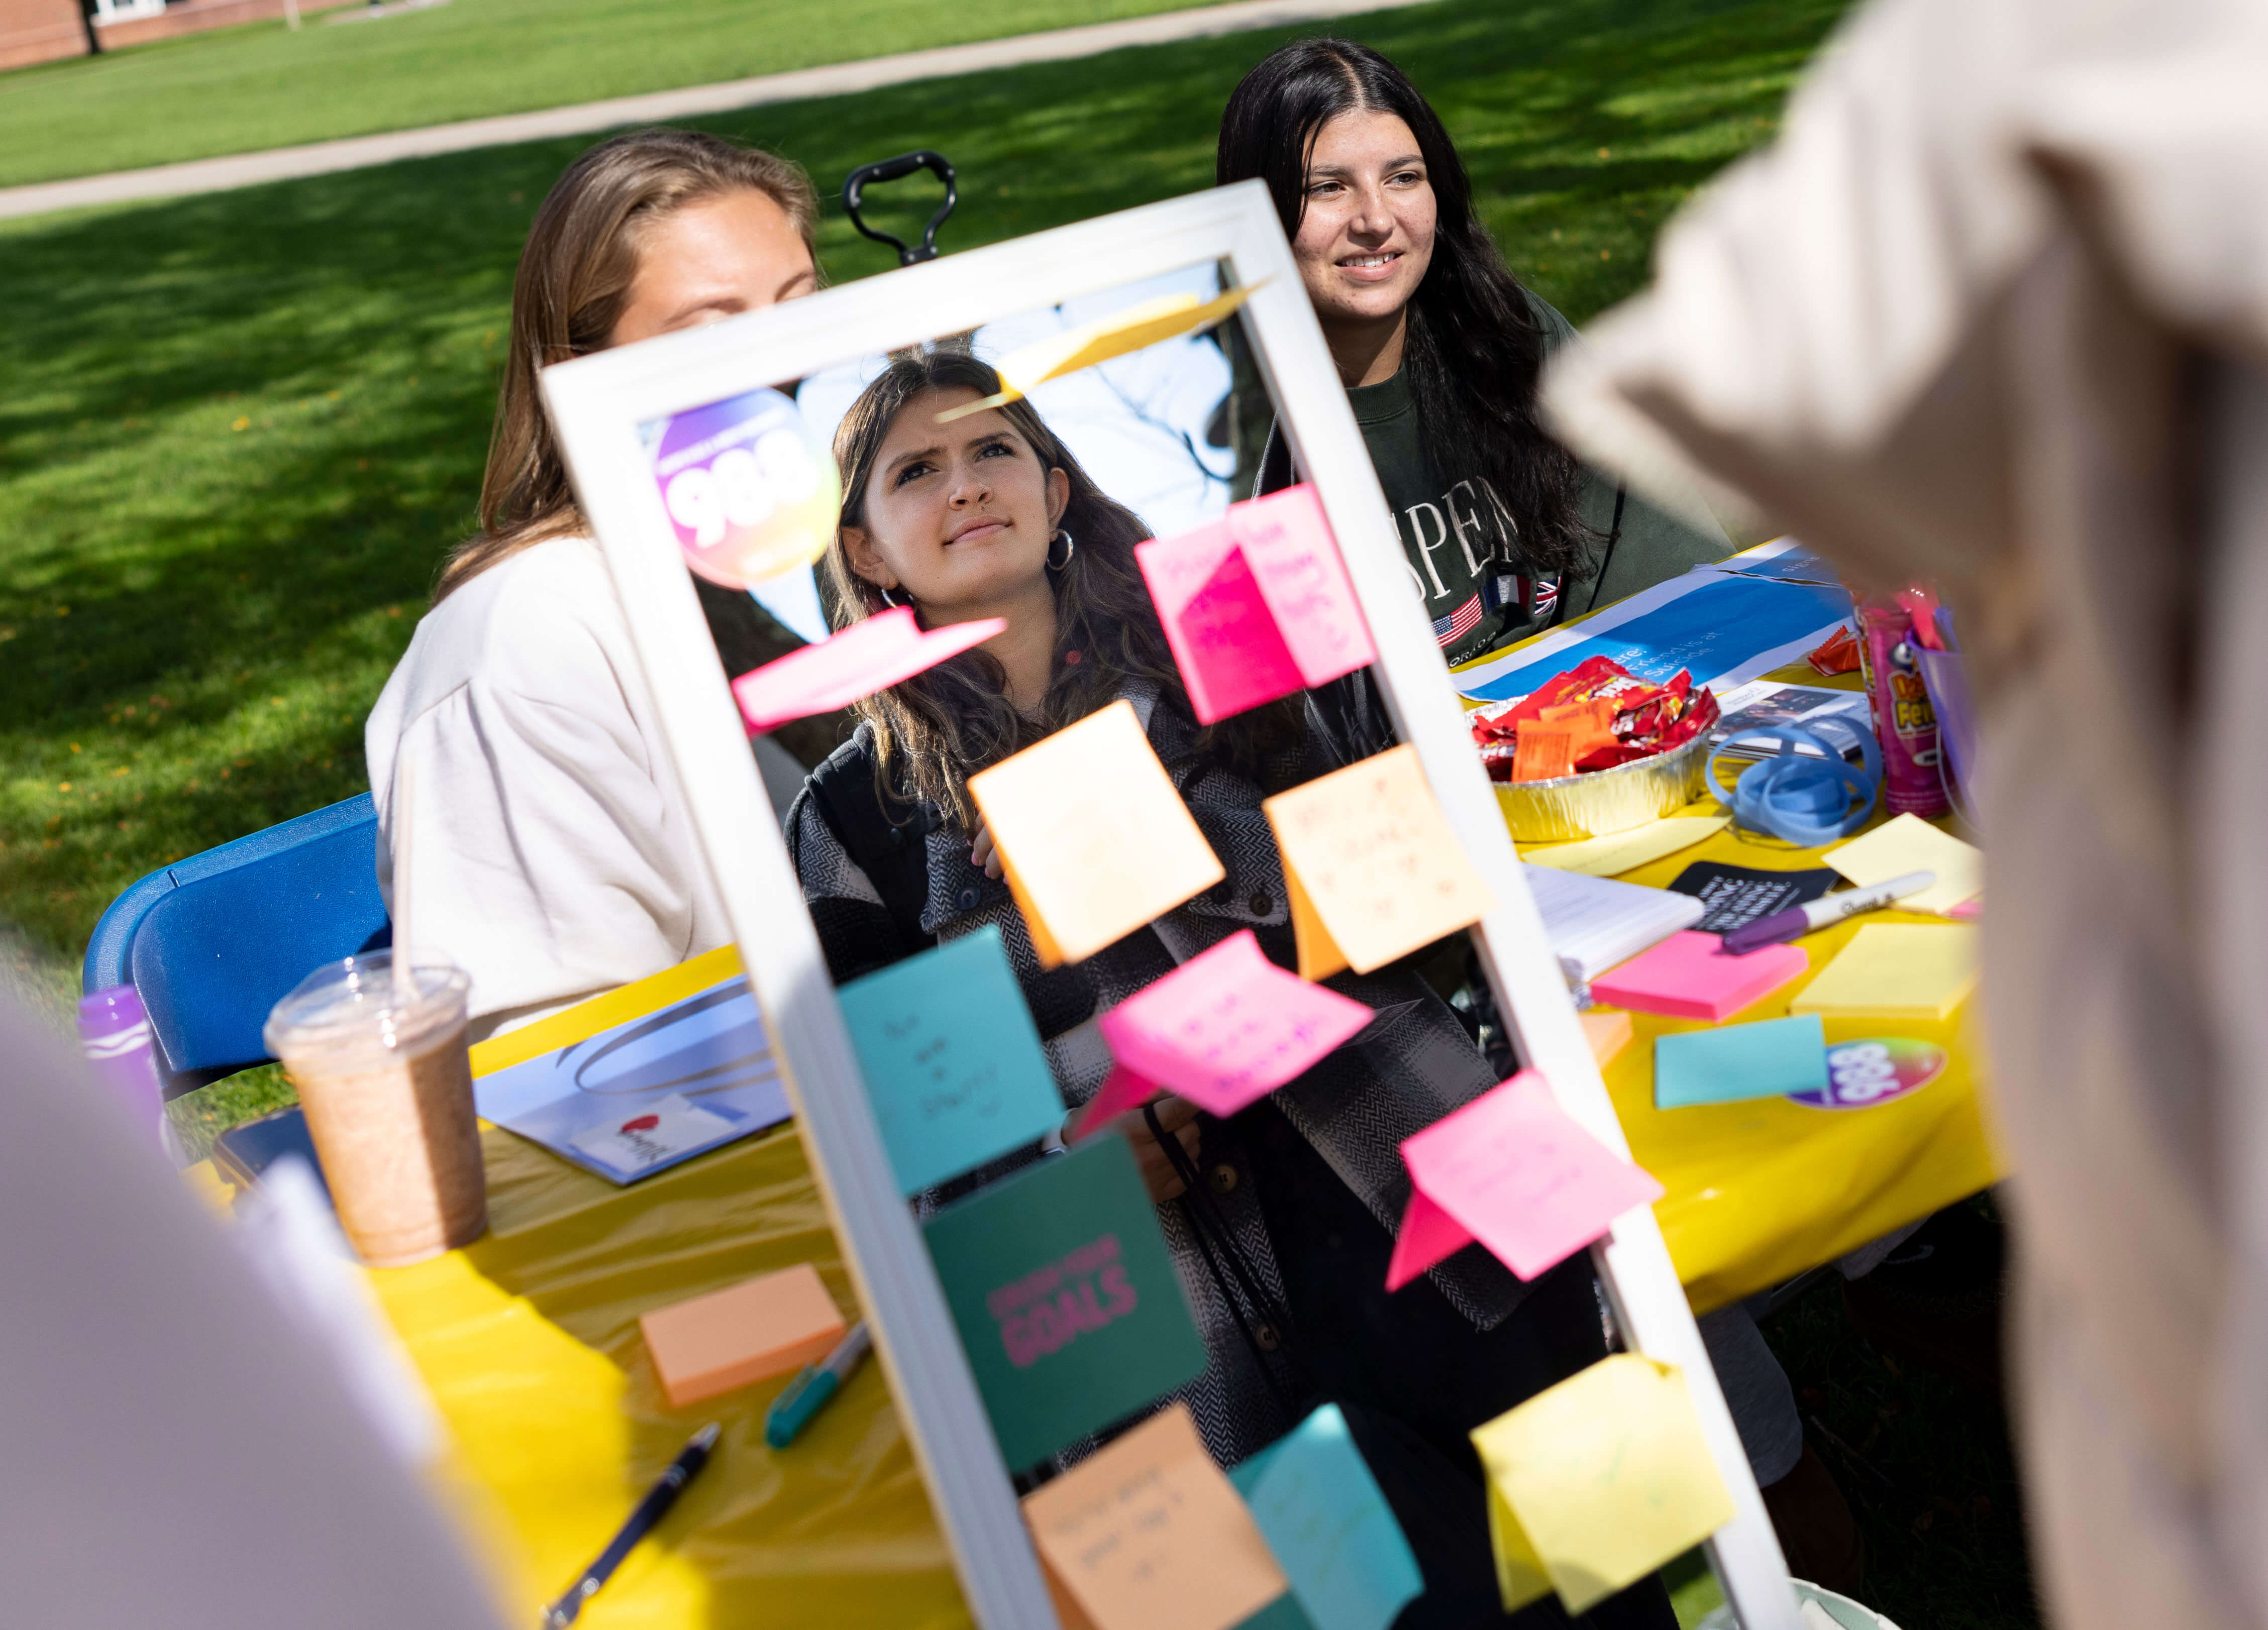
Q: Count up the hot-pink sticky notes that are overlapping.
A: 2